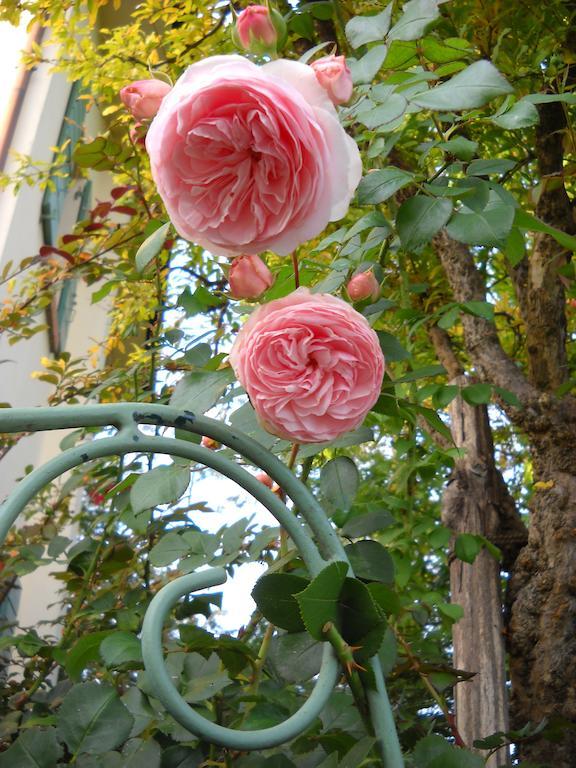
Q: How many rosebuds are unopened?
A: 5